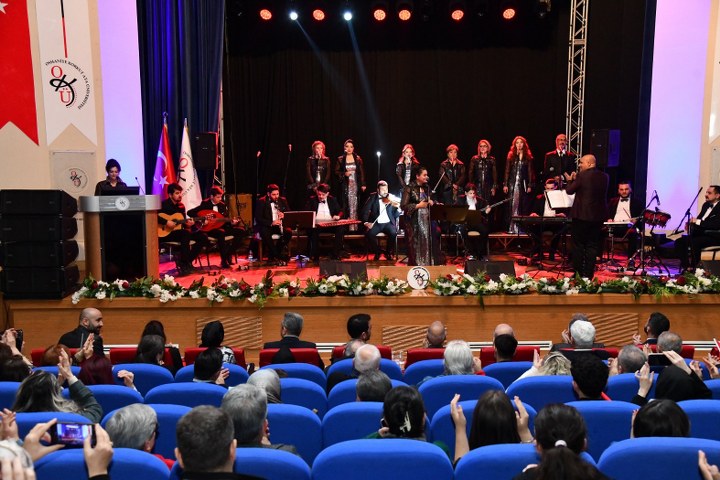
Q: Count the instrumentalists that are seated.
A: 9